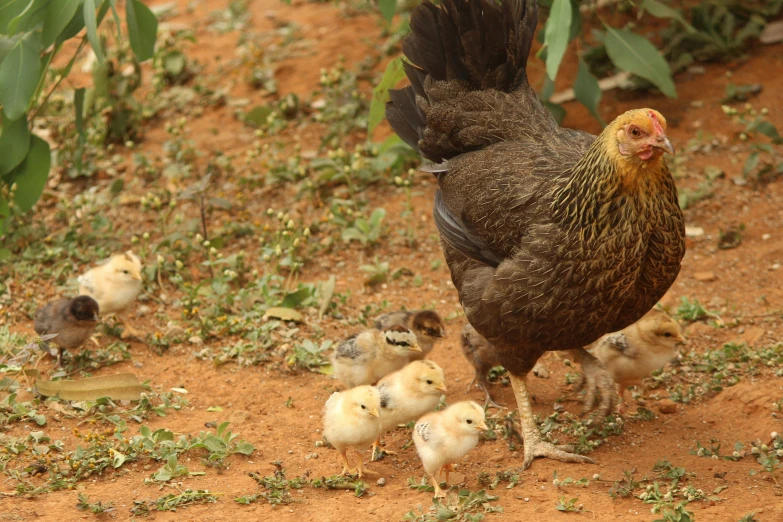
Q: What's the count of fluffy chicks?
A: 9